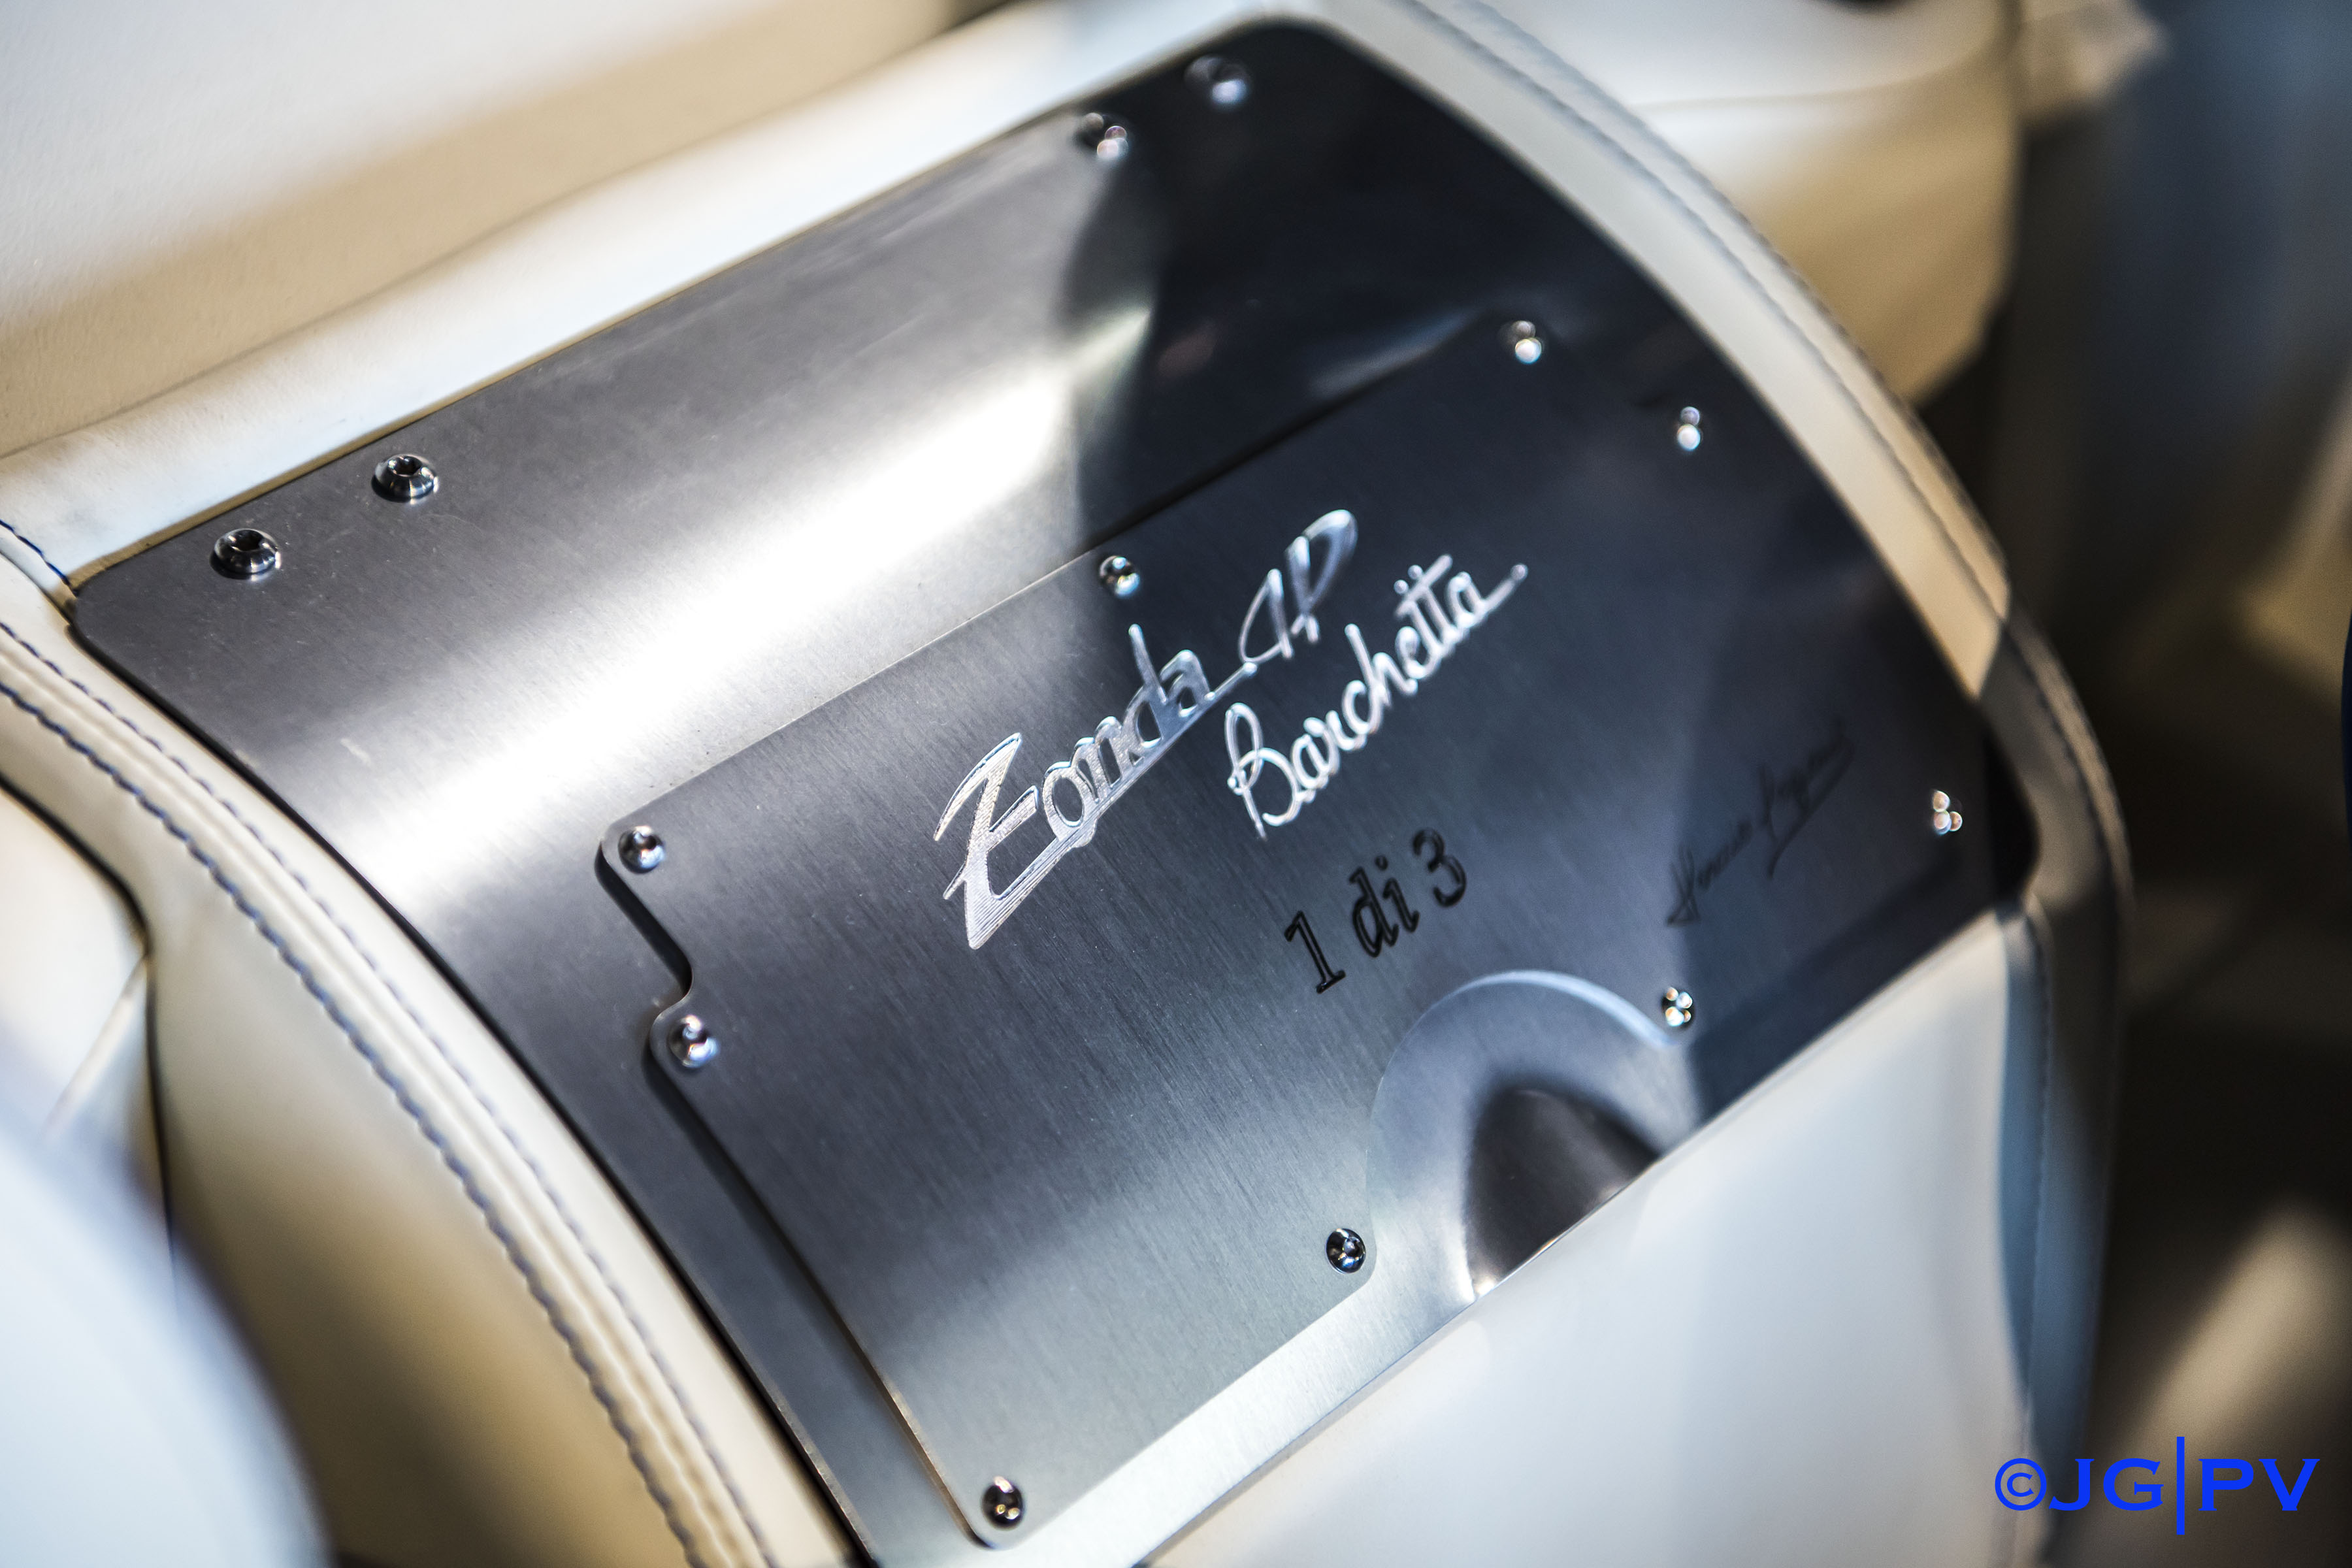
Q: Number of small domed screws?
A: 13